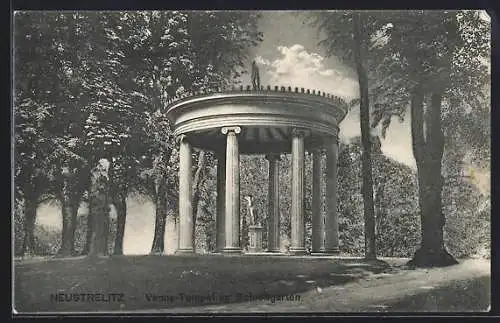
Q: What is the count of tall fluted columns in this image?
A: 7